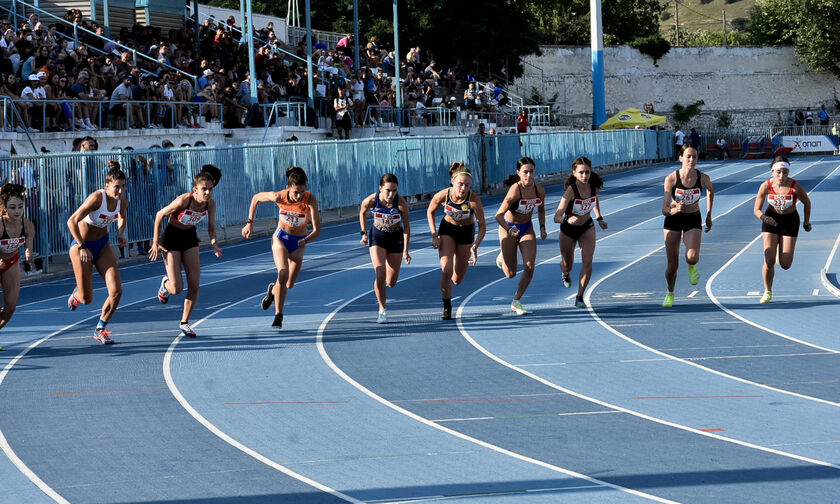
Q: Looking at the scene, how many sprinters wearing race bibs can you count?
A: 10